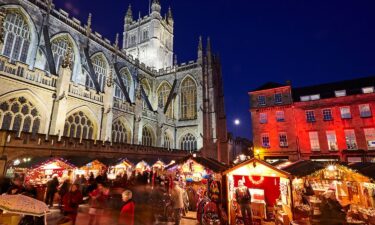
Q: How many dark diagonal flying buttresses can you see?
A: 5